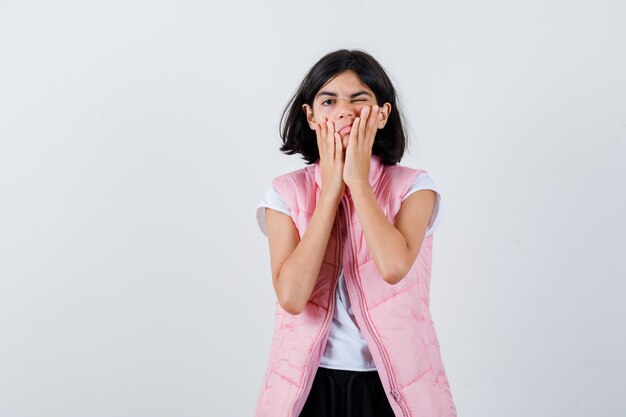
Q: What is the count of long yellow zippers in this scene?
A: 0